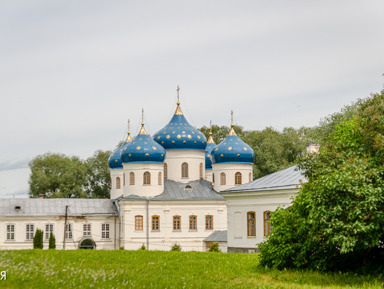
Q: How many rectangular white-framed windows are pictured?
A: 6